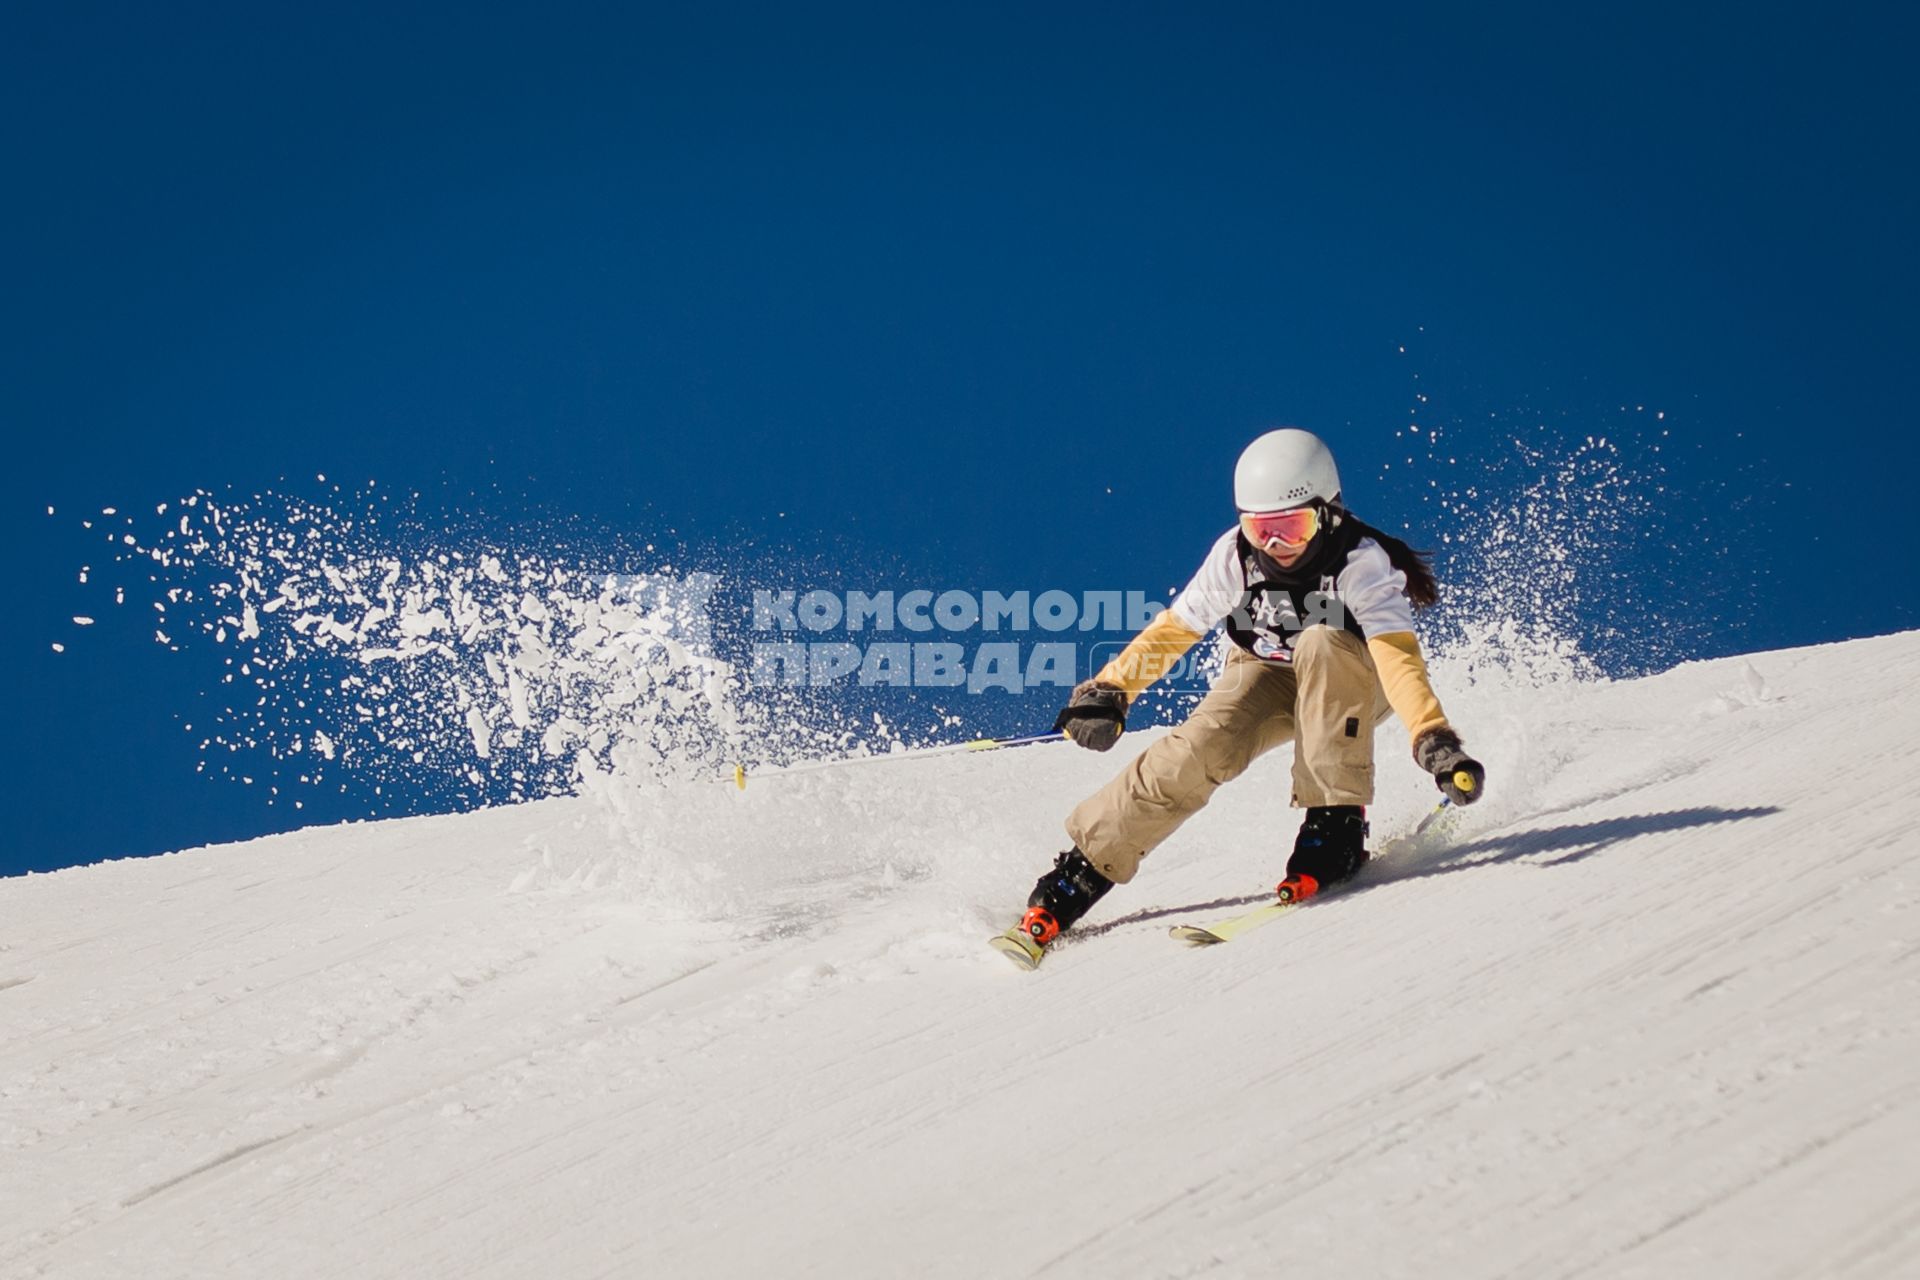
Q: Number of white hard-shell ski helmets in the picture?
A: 1